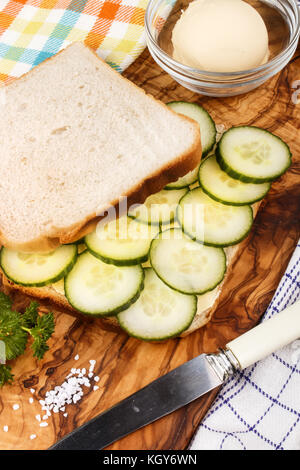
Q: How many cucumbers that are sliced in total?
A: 11